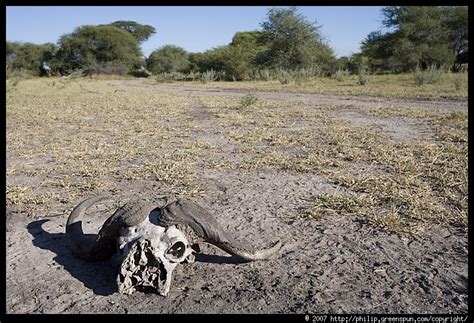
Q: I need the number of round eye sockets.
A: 1